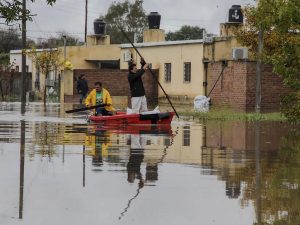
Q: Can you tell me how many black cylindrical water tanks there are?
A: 3